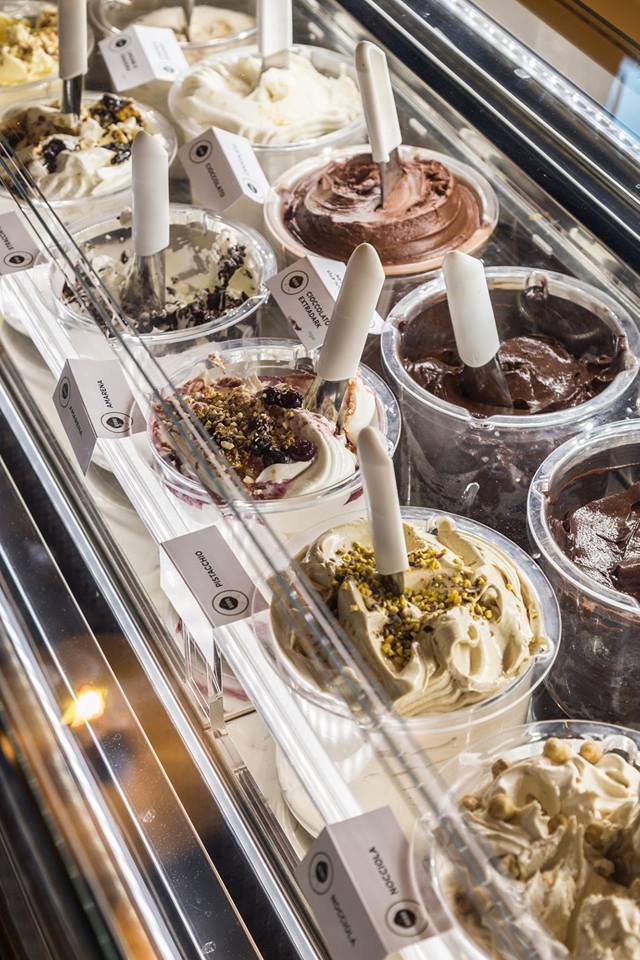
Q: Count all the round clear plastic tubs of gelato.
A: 11